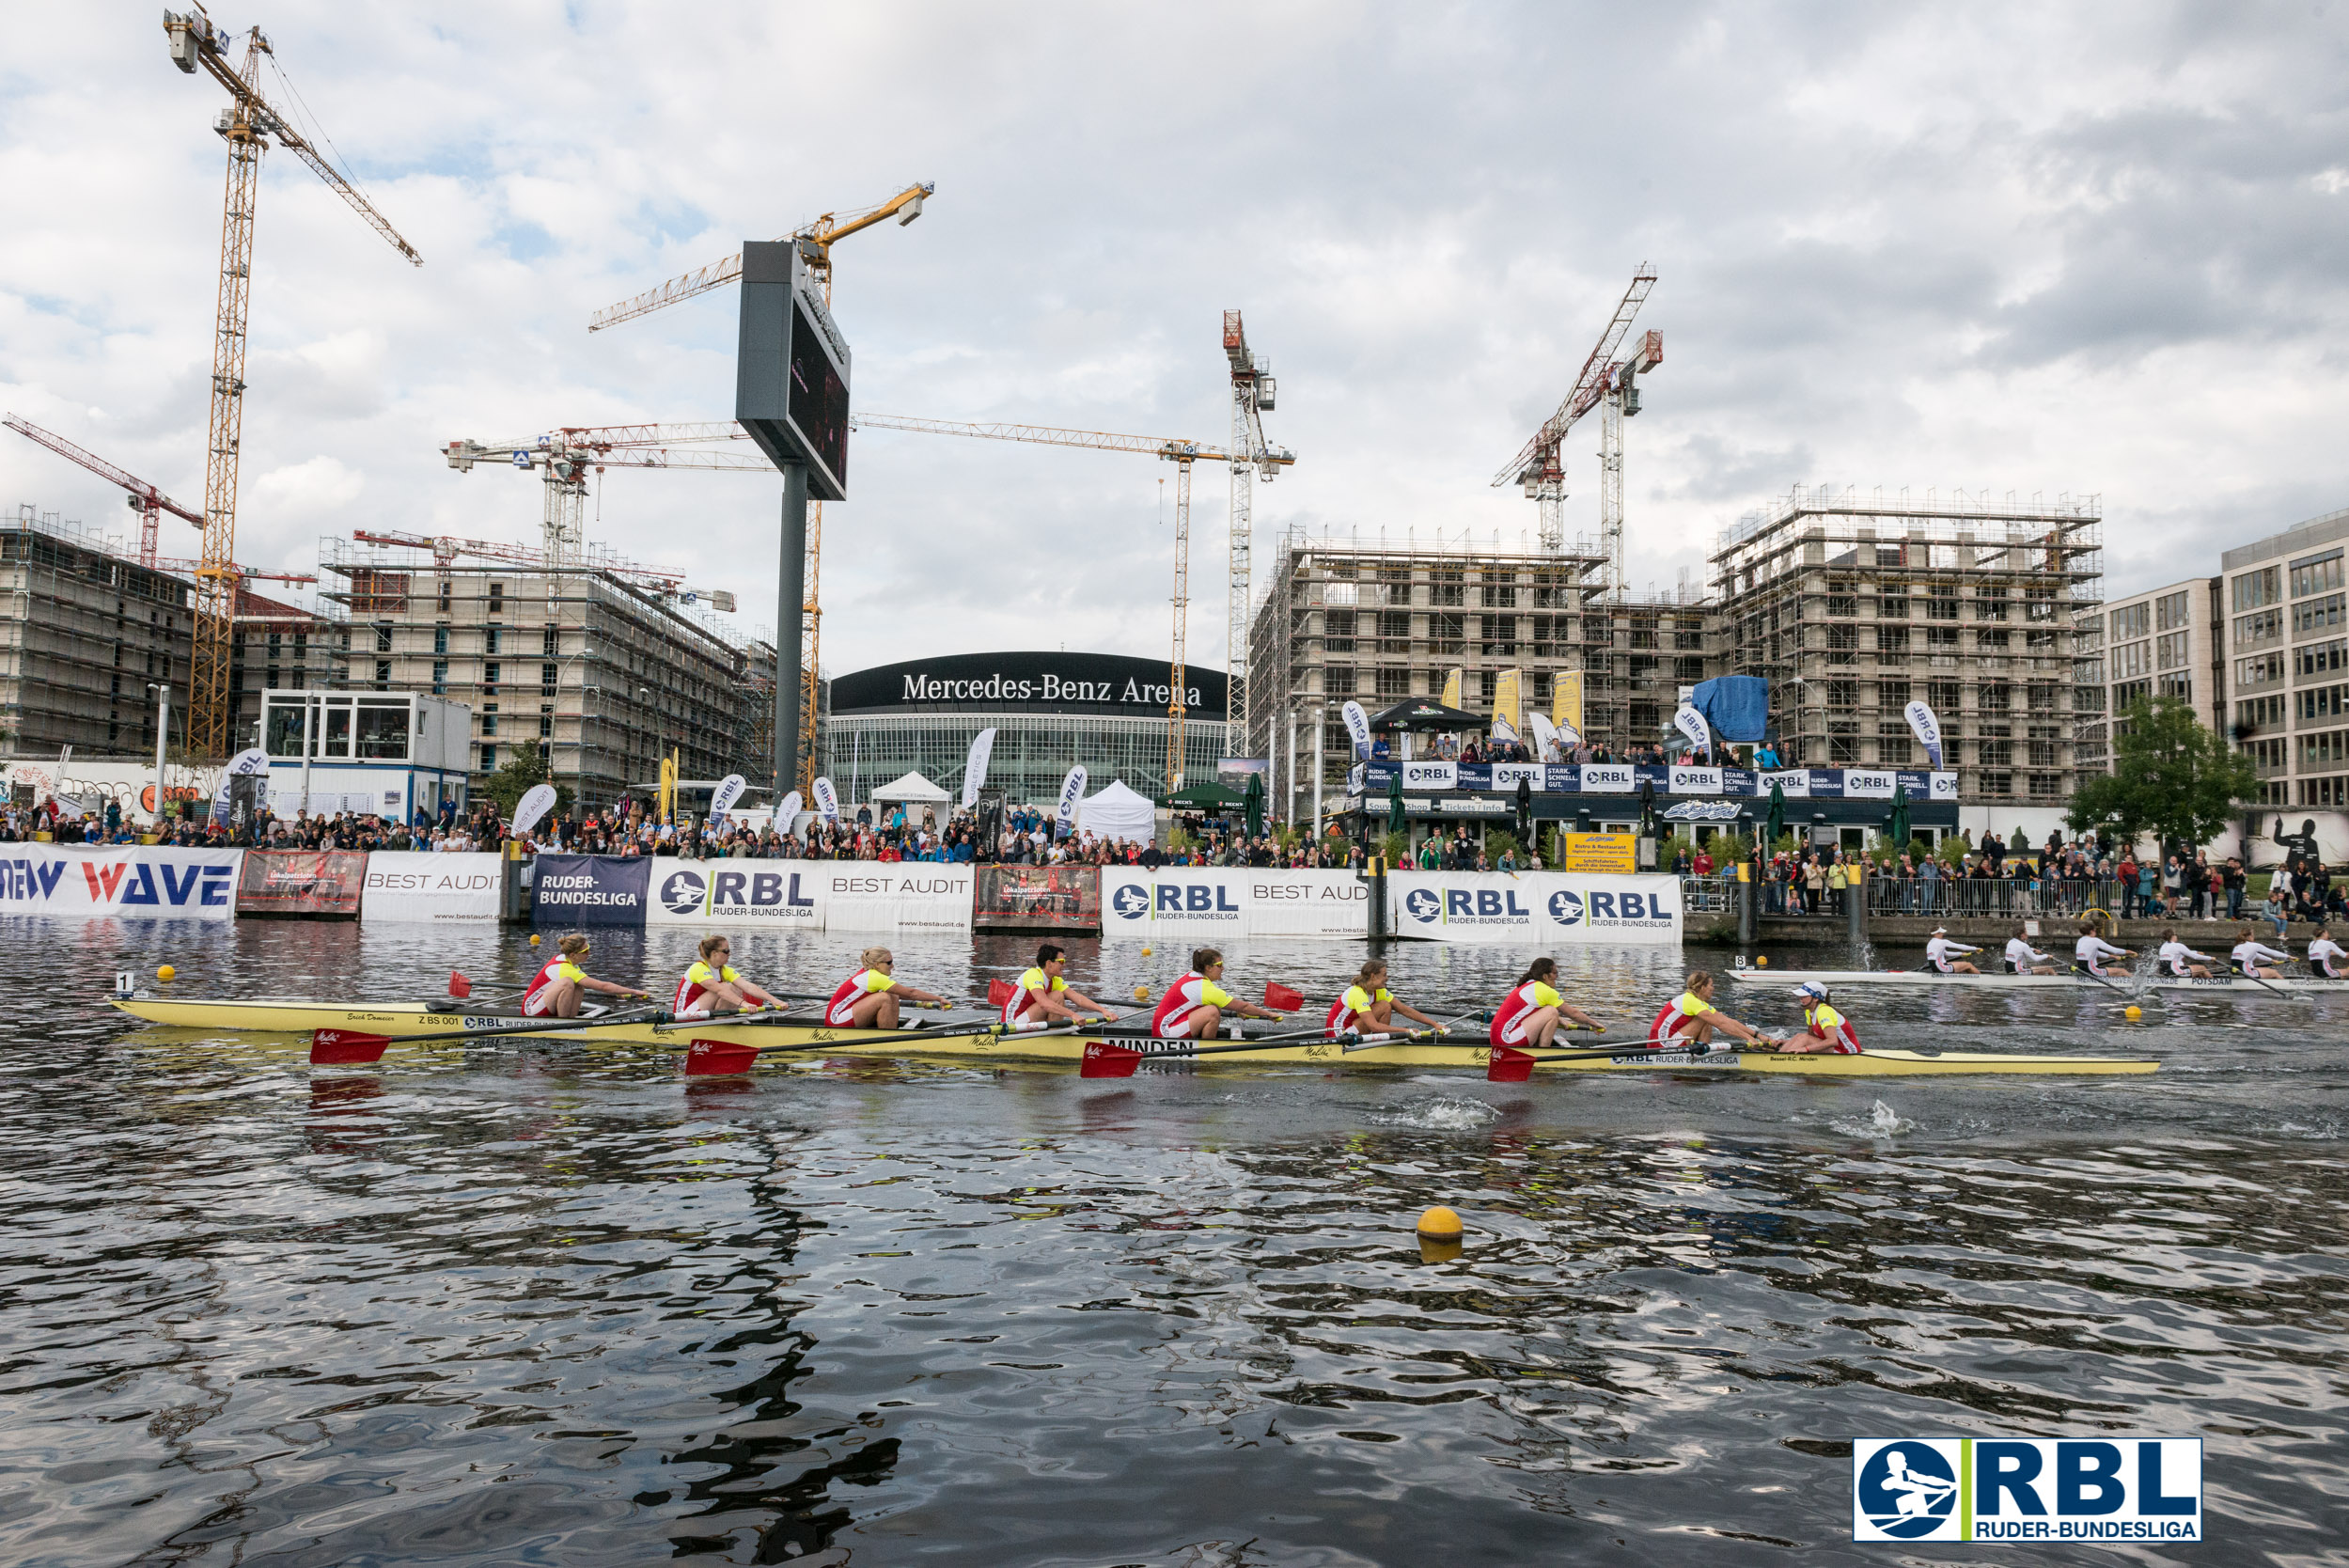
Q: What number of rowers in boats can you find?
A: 15